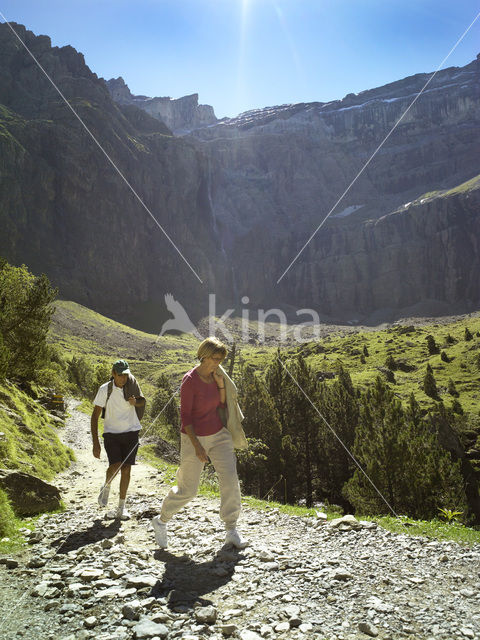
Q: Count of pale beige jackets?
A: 1